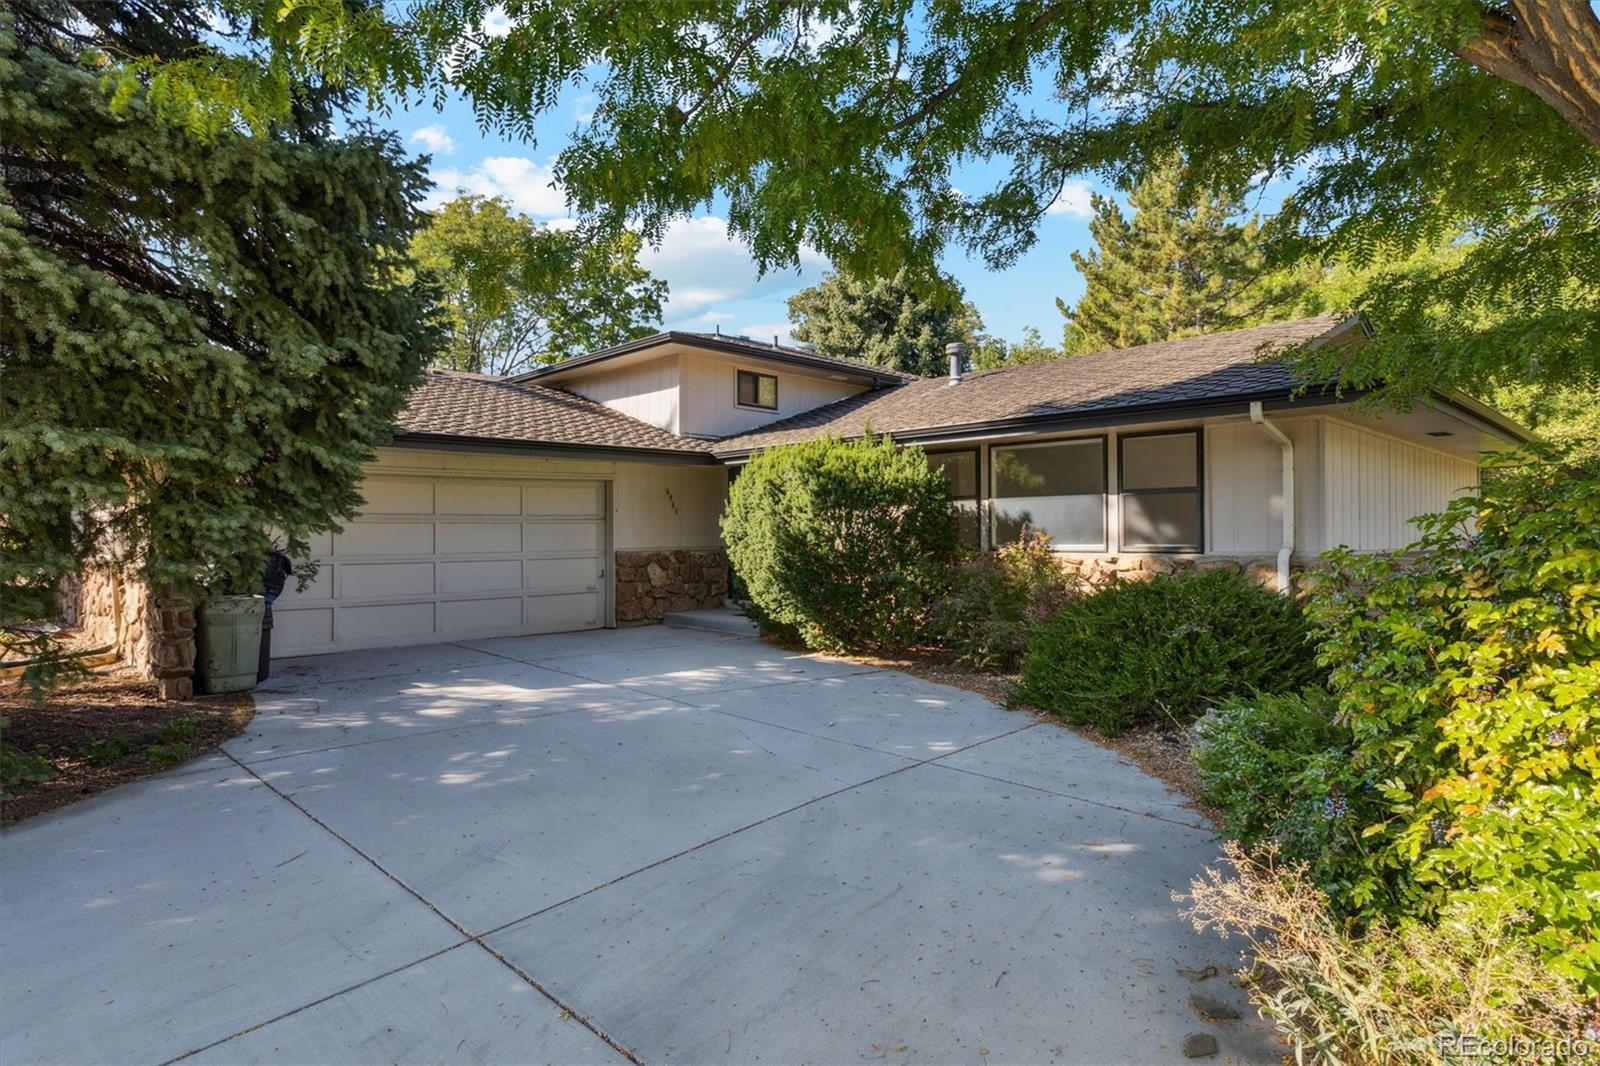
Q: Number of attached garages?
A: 1